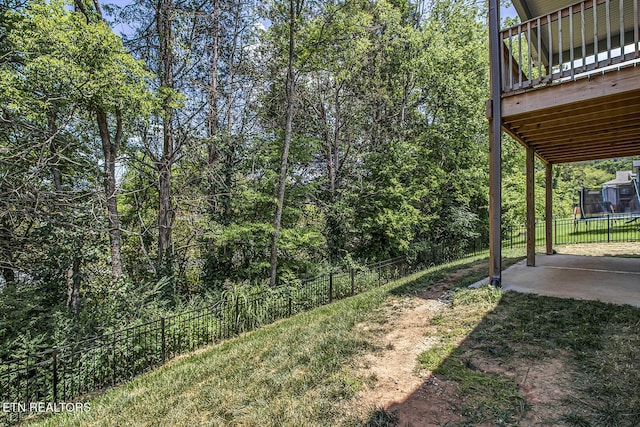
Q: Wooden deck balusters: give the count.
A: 13